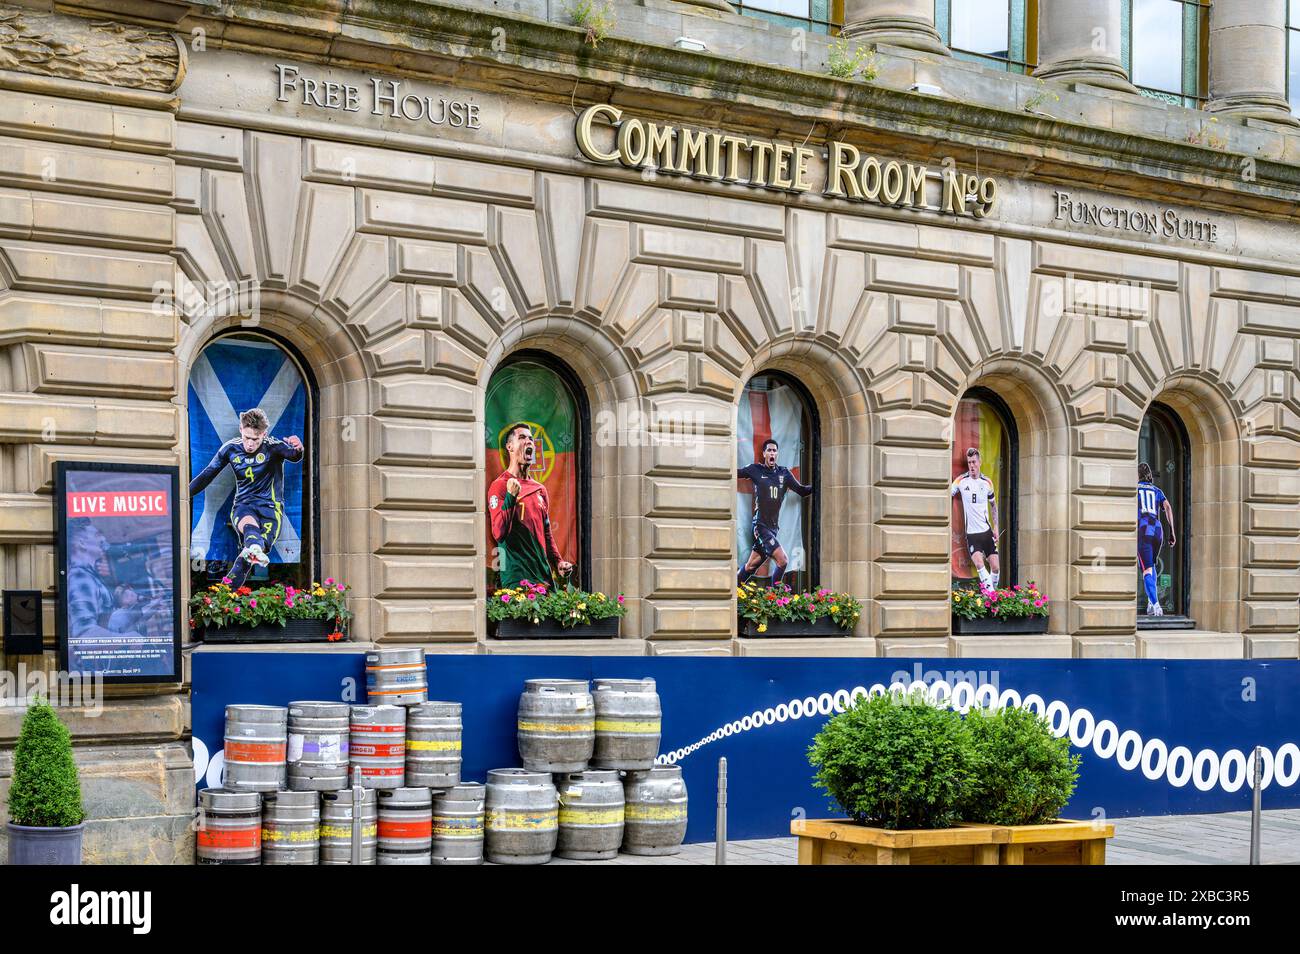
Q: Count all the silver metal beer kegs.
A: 15